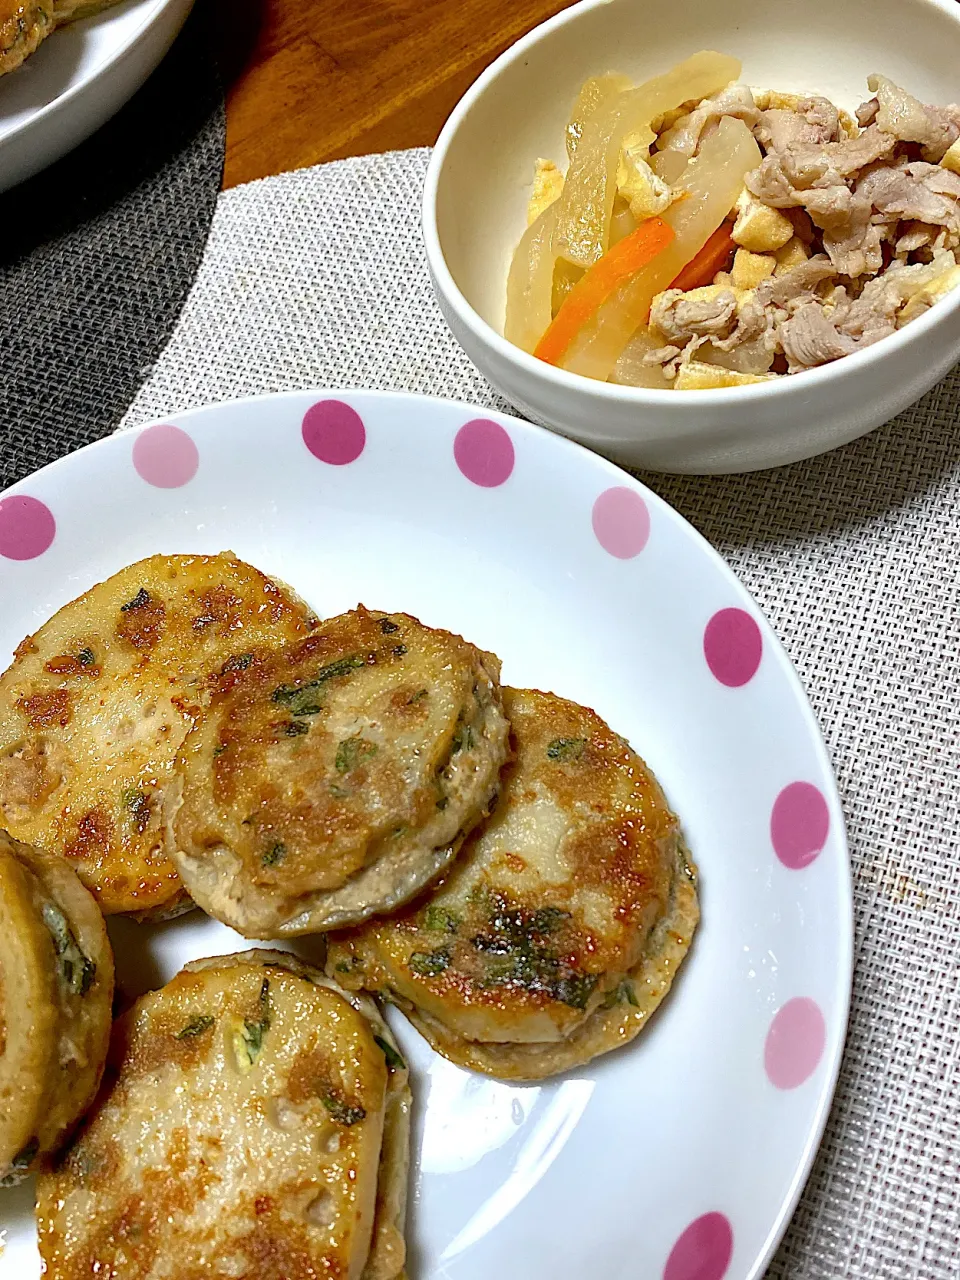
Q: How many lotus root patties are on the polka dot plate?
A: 5